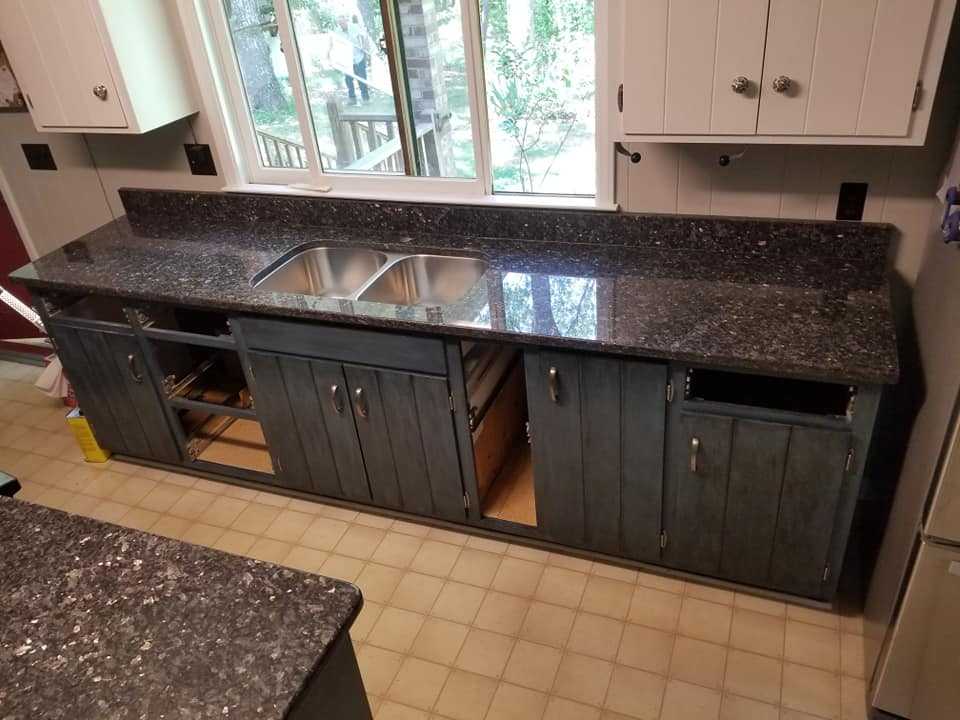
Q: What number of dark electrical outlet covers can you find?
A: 3